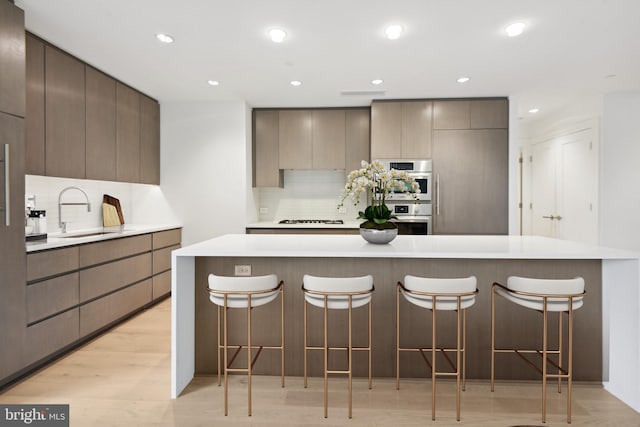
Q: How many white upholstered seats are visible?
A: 4